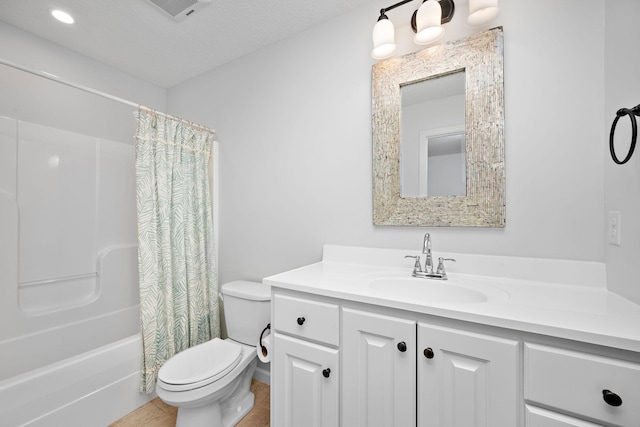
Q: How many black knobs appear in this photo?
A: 5